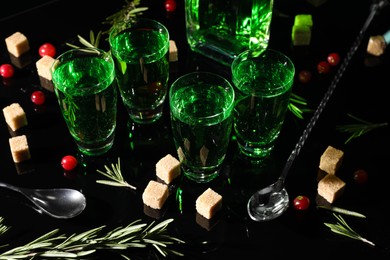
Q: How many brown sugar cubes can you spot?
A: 11